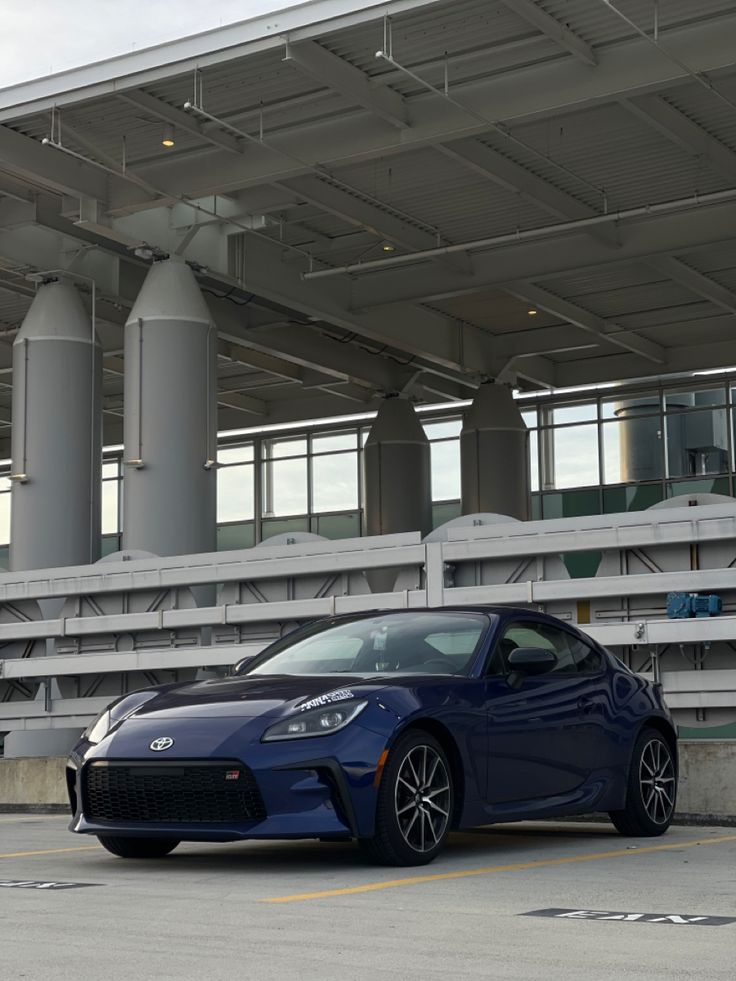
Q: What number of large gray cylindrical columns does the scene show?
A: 4